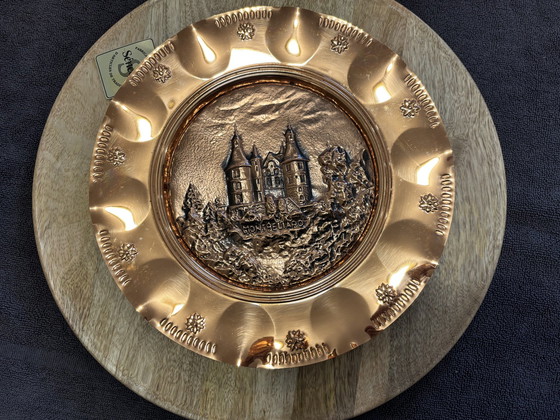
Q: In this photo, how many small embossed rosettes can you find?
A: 10